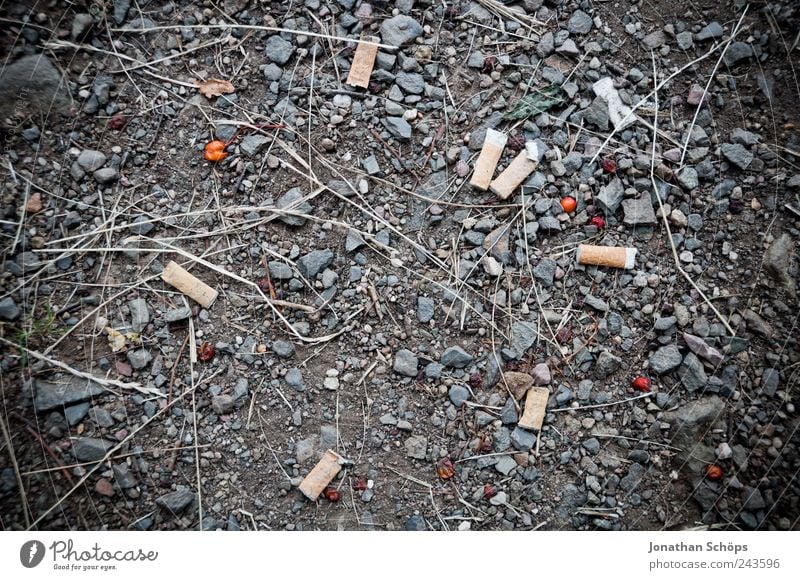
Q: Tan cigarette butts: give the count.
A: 7